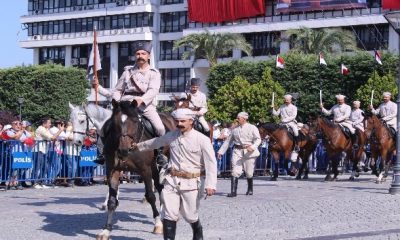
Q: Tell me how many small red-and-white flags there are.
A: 4